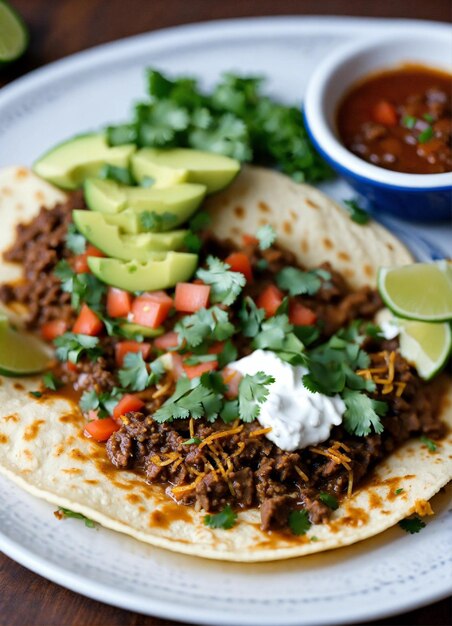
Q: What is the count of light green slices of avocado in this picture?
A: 5